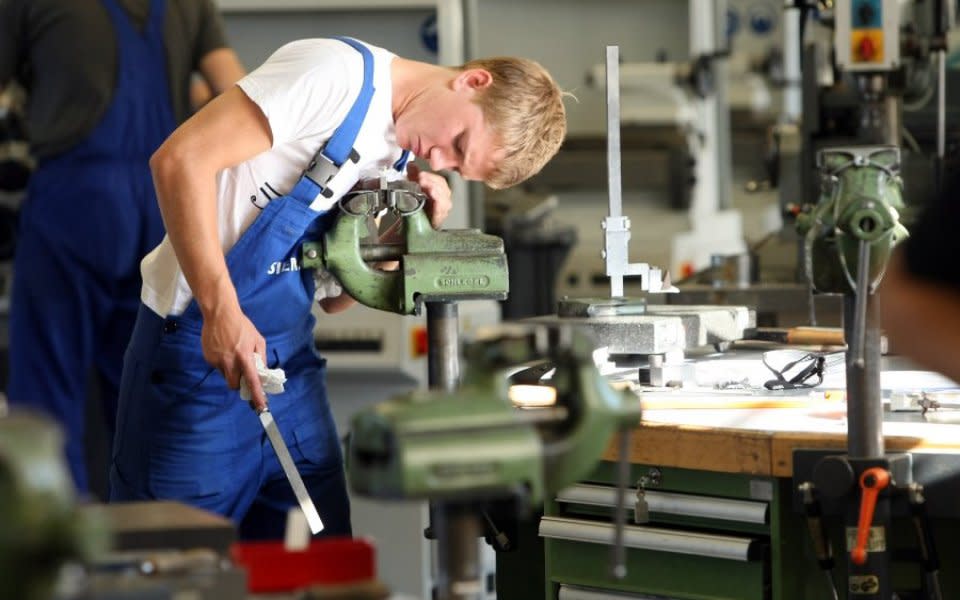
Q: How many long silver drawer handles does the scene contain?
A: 3